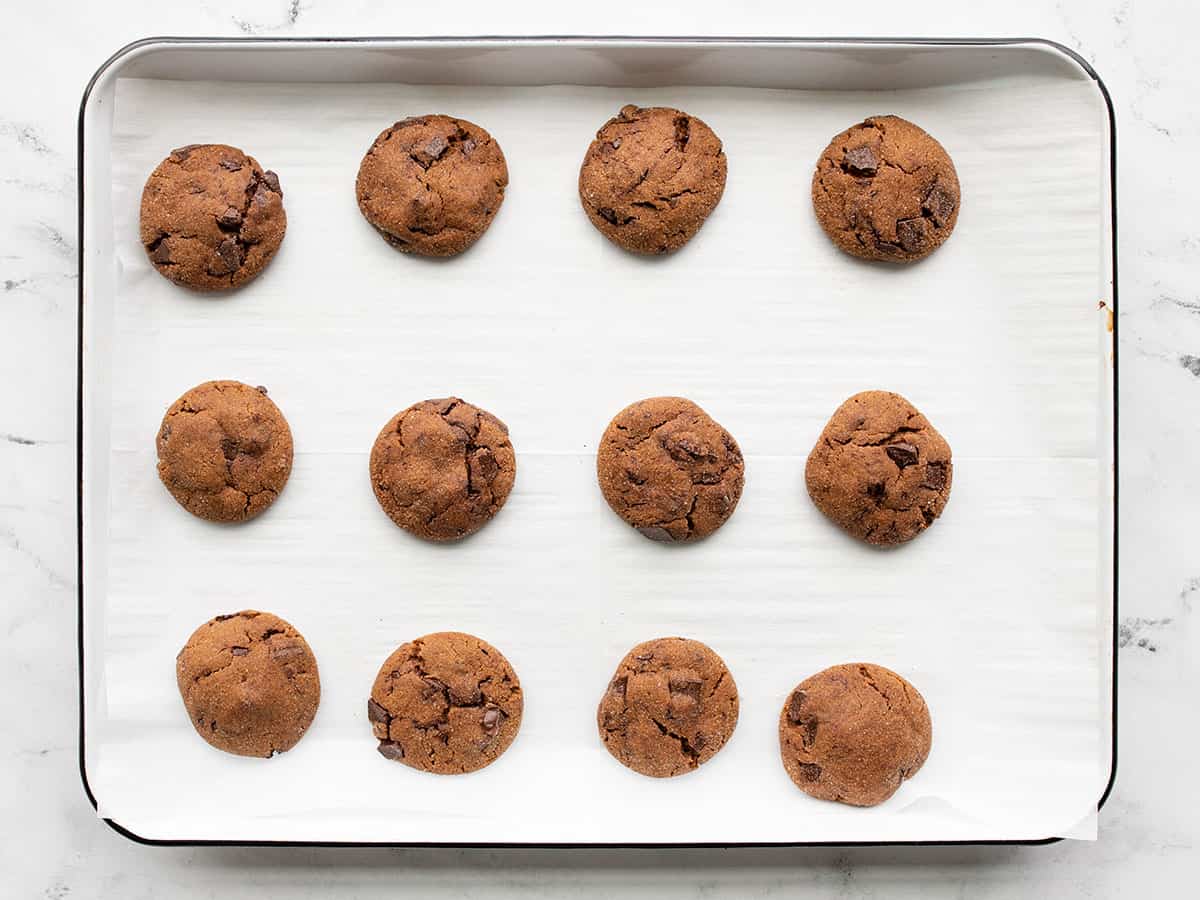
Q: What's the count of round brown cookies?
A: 12